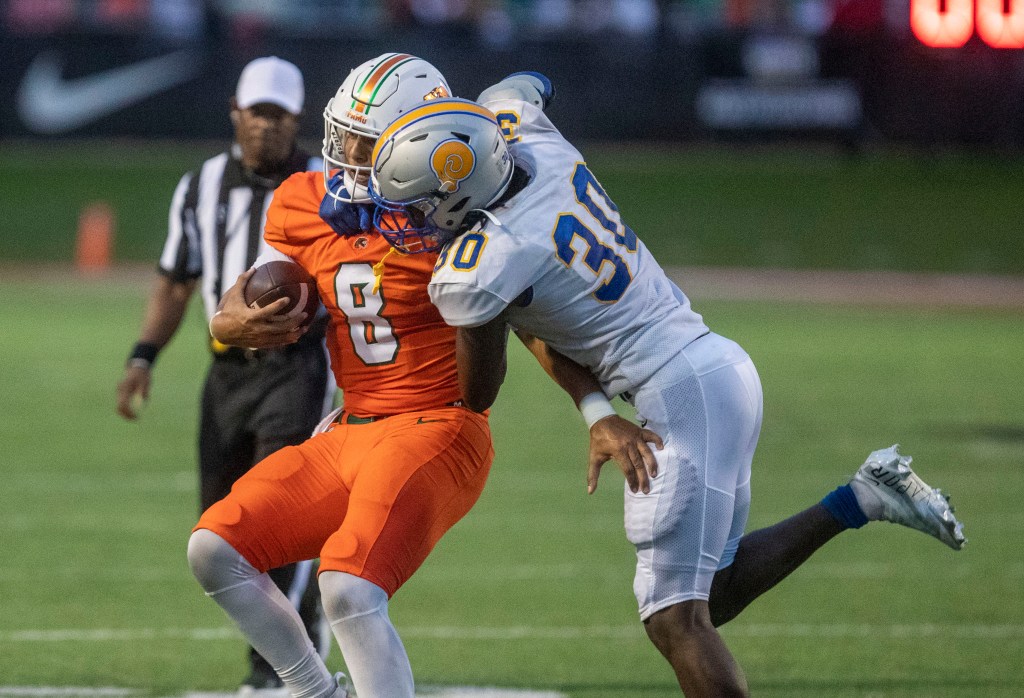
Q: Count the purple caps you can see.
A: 0